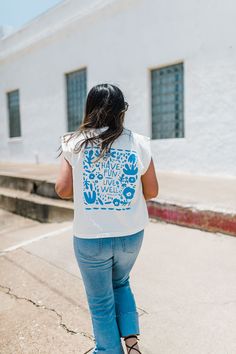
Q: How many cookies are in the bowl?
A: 0